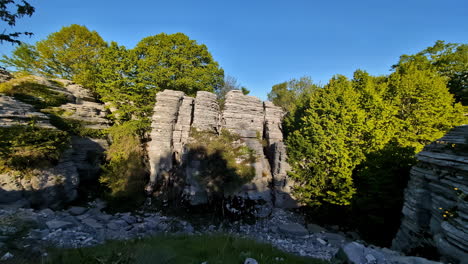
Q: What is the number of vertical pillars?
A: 5